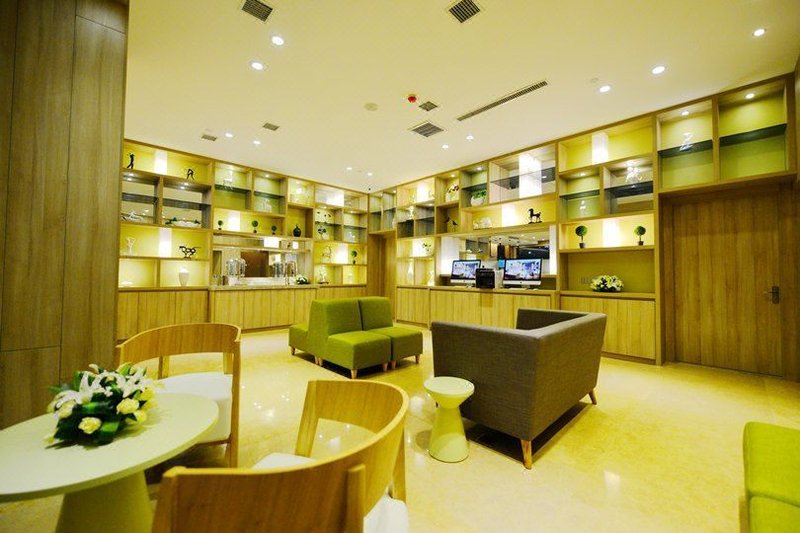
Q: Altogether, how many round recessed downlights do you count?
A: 11